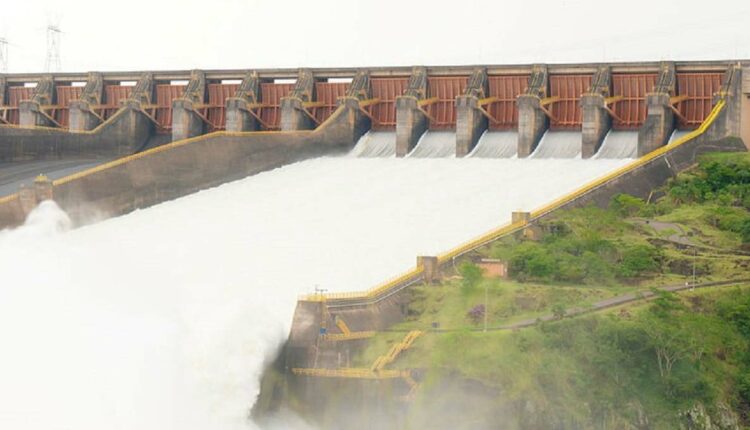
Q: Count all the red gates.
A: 13